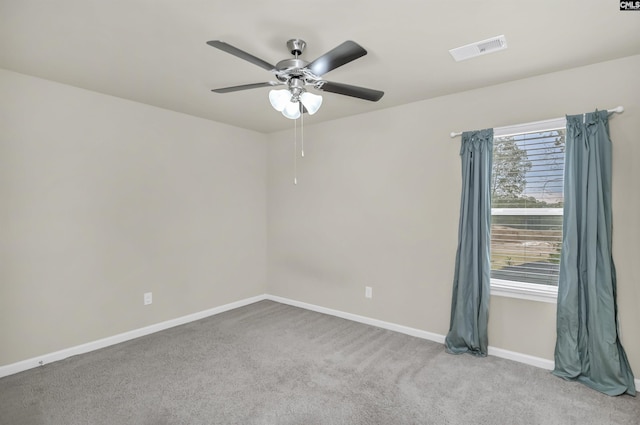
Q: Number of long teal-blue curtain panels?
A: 2